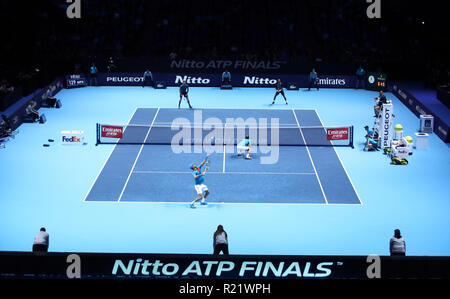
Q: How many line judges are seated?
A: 2